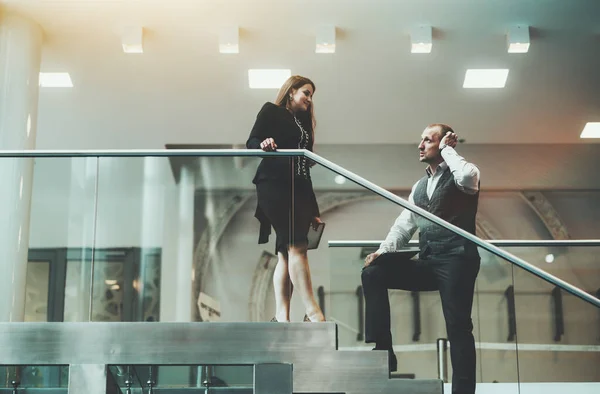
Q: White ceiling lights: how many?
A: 9